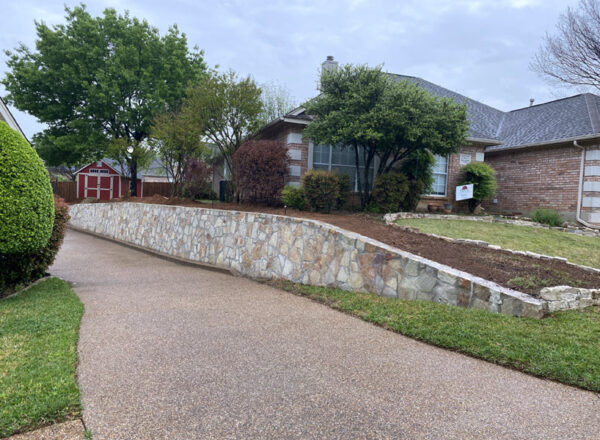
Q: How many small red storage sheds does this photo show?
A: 1